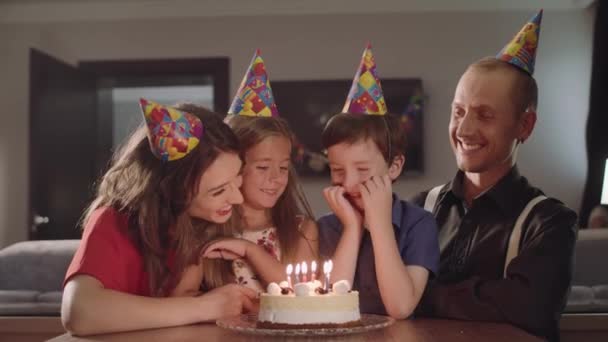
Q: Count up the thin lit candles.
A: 6